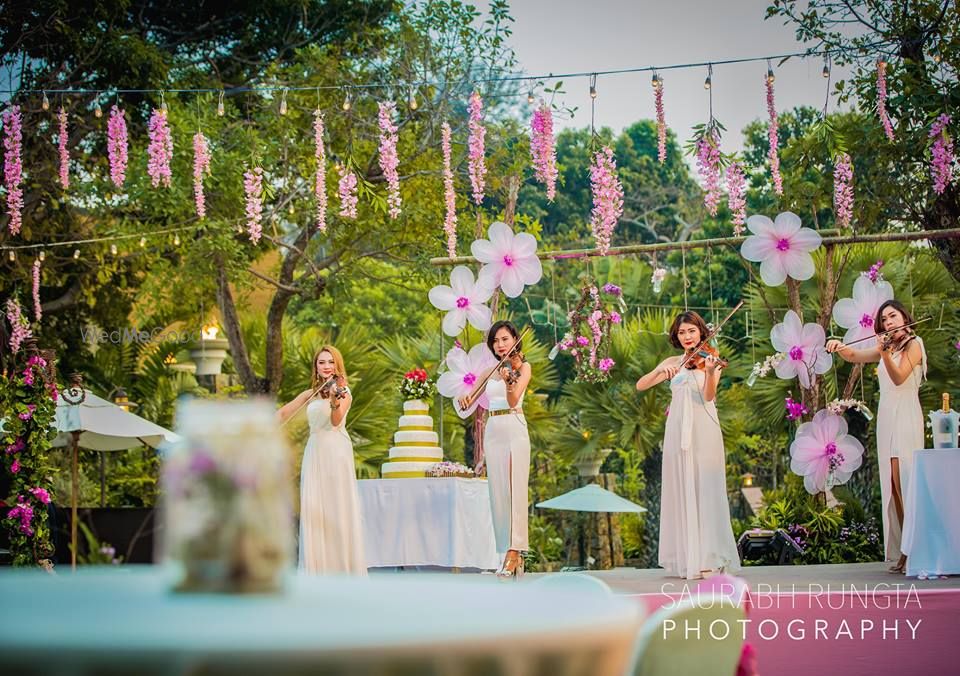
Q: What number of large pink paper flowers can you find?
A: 7